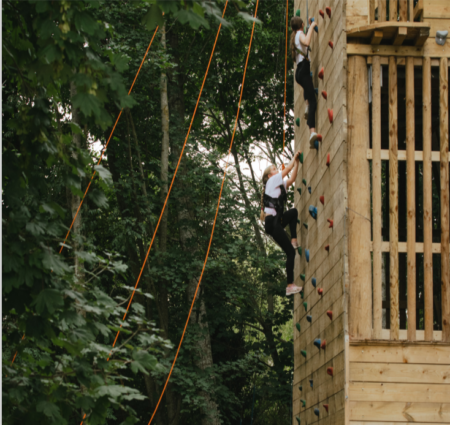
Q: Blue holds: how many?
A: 12